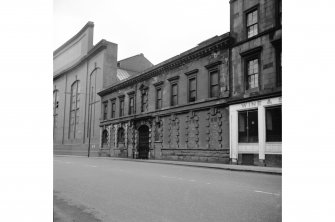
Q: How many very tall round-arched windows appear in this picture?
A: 3